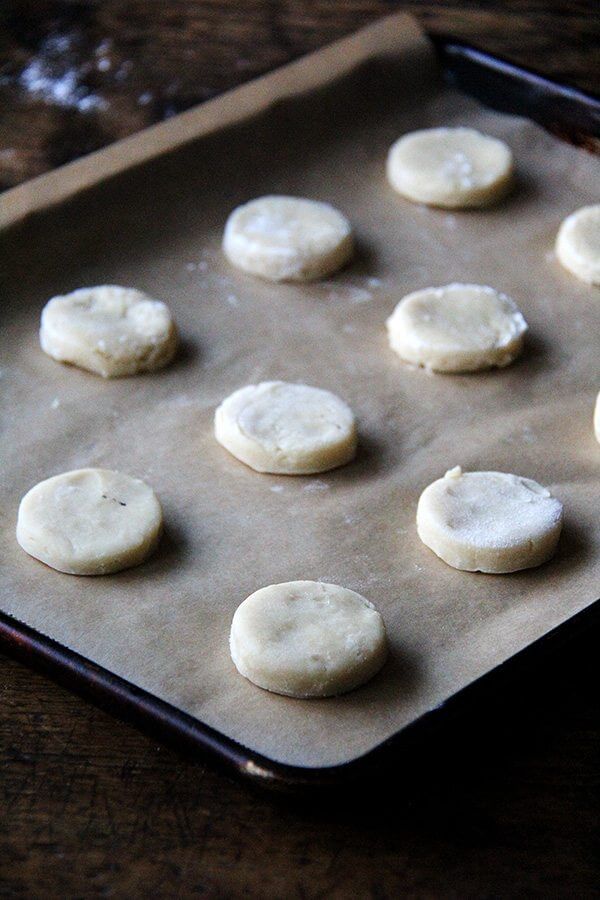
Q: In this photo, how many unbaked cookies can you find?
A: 10